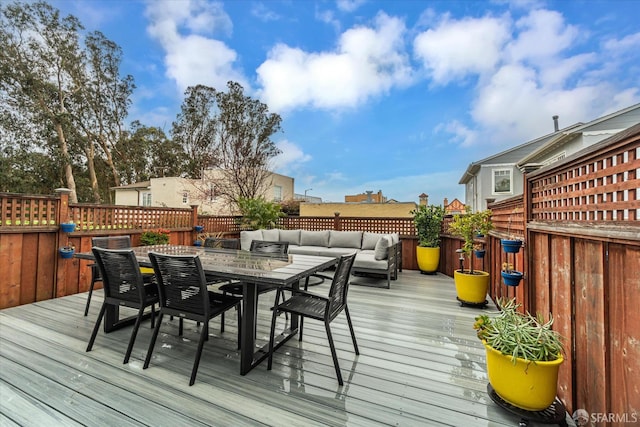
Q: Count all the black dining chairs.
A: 6